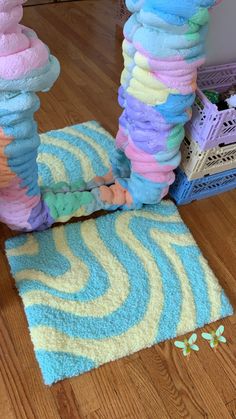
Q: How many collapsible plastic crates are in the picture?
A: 3